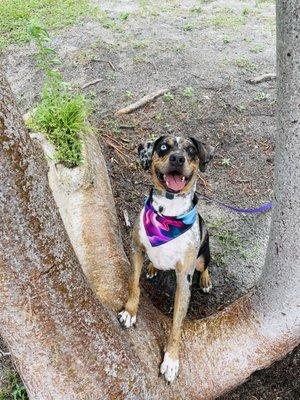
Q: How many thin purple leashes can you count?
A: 1